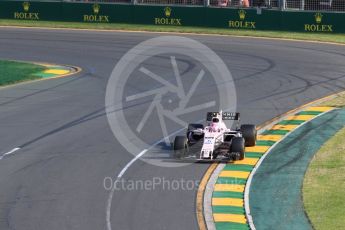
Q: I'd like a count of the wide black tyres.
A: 4